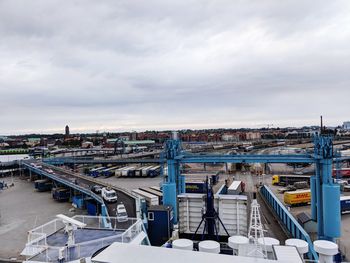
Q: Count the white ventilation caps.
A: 6